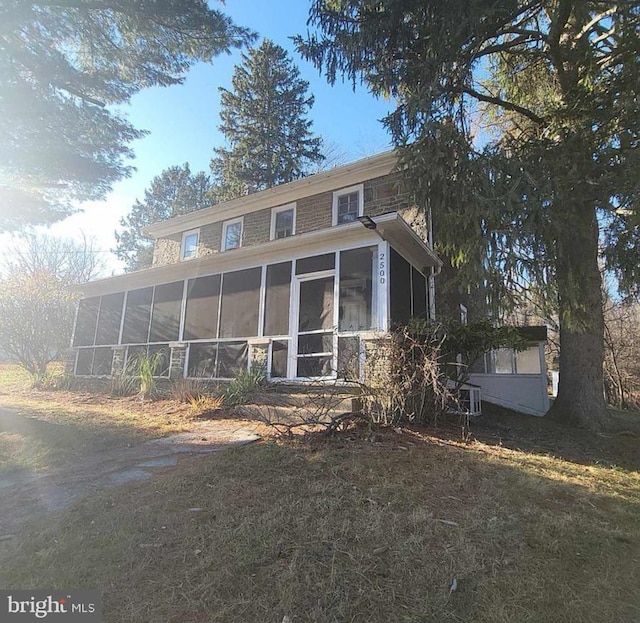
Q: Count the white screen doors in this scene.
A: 1